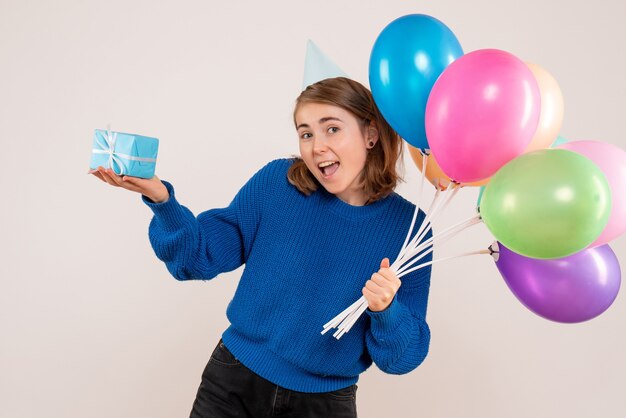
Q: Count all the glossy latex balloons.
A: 8